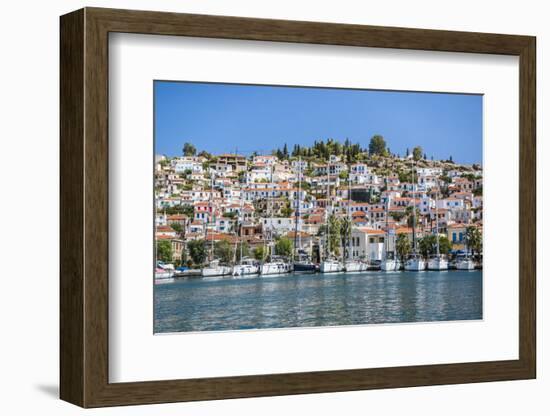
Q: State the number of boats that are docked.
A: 11